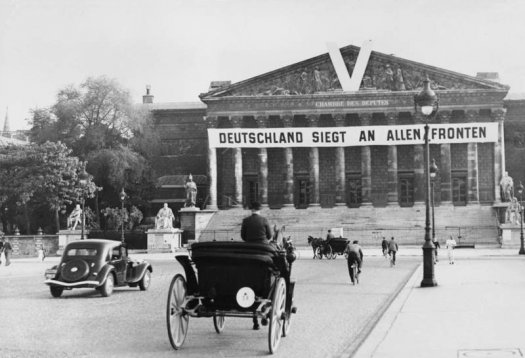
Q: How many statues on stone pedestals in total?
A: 5